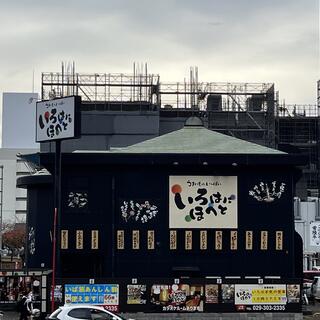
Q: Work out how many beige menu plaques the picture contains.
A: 14